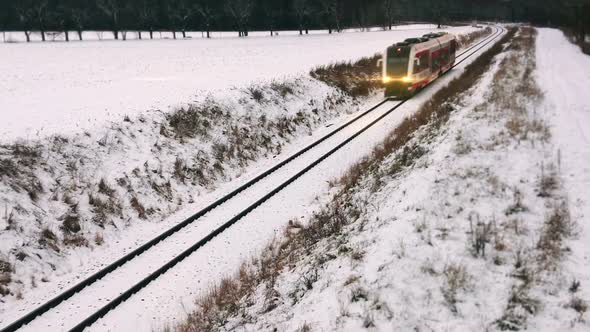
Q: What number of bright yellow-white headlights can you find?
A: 2